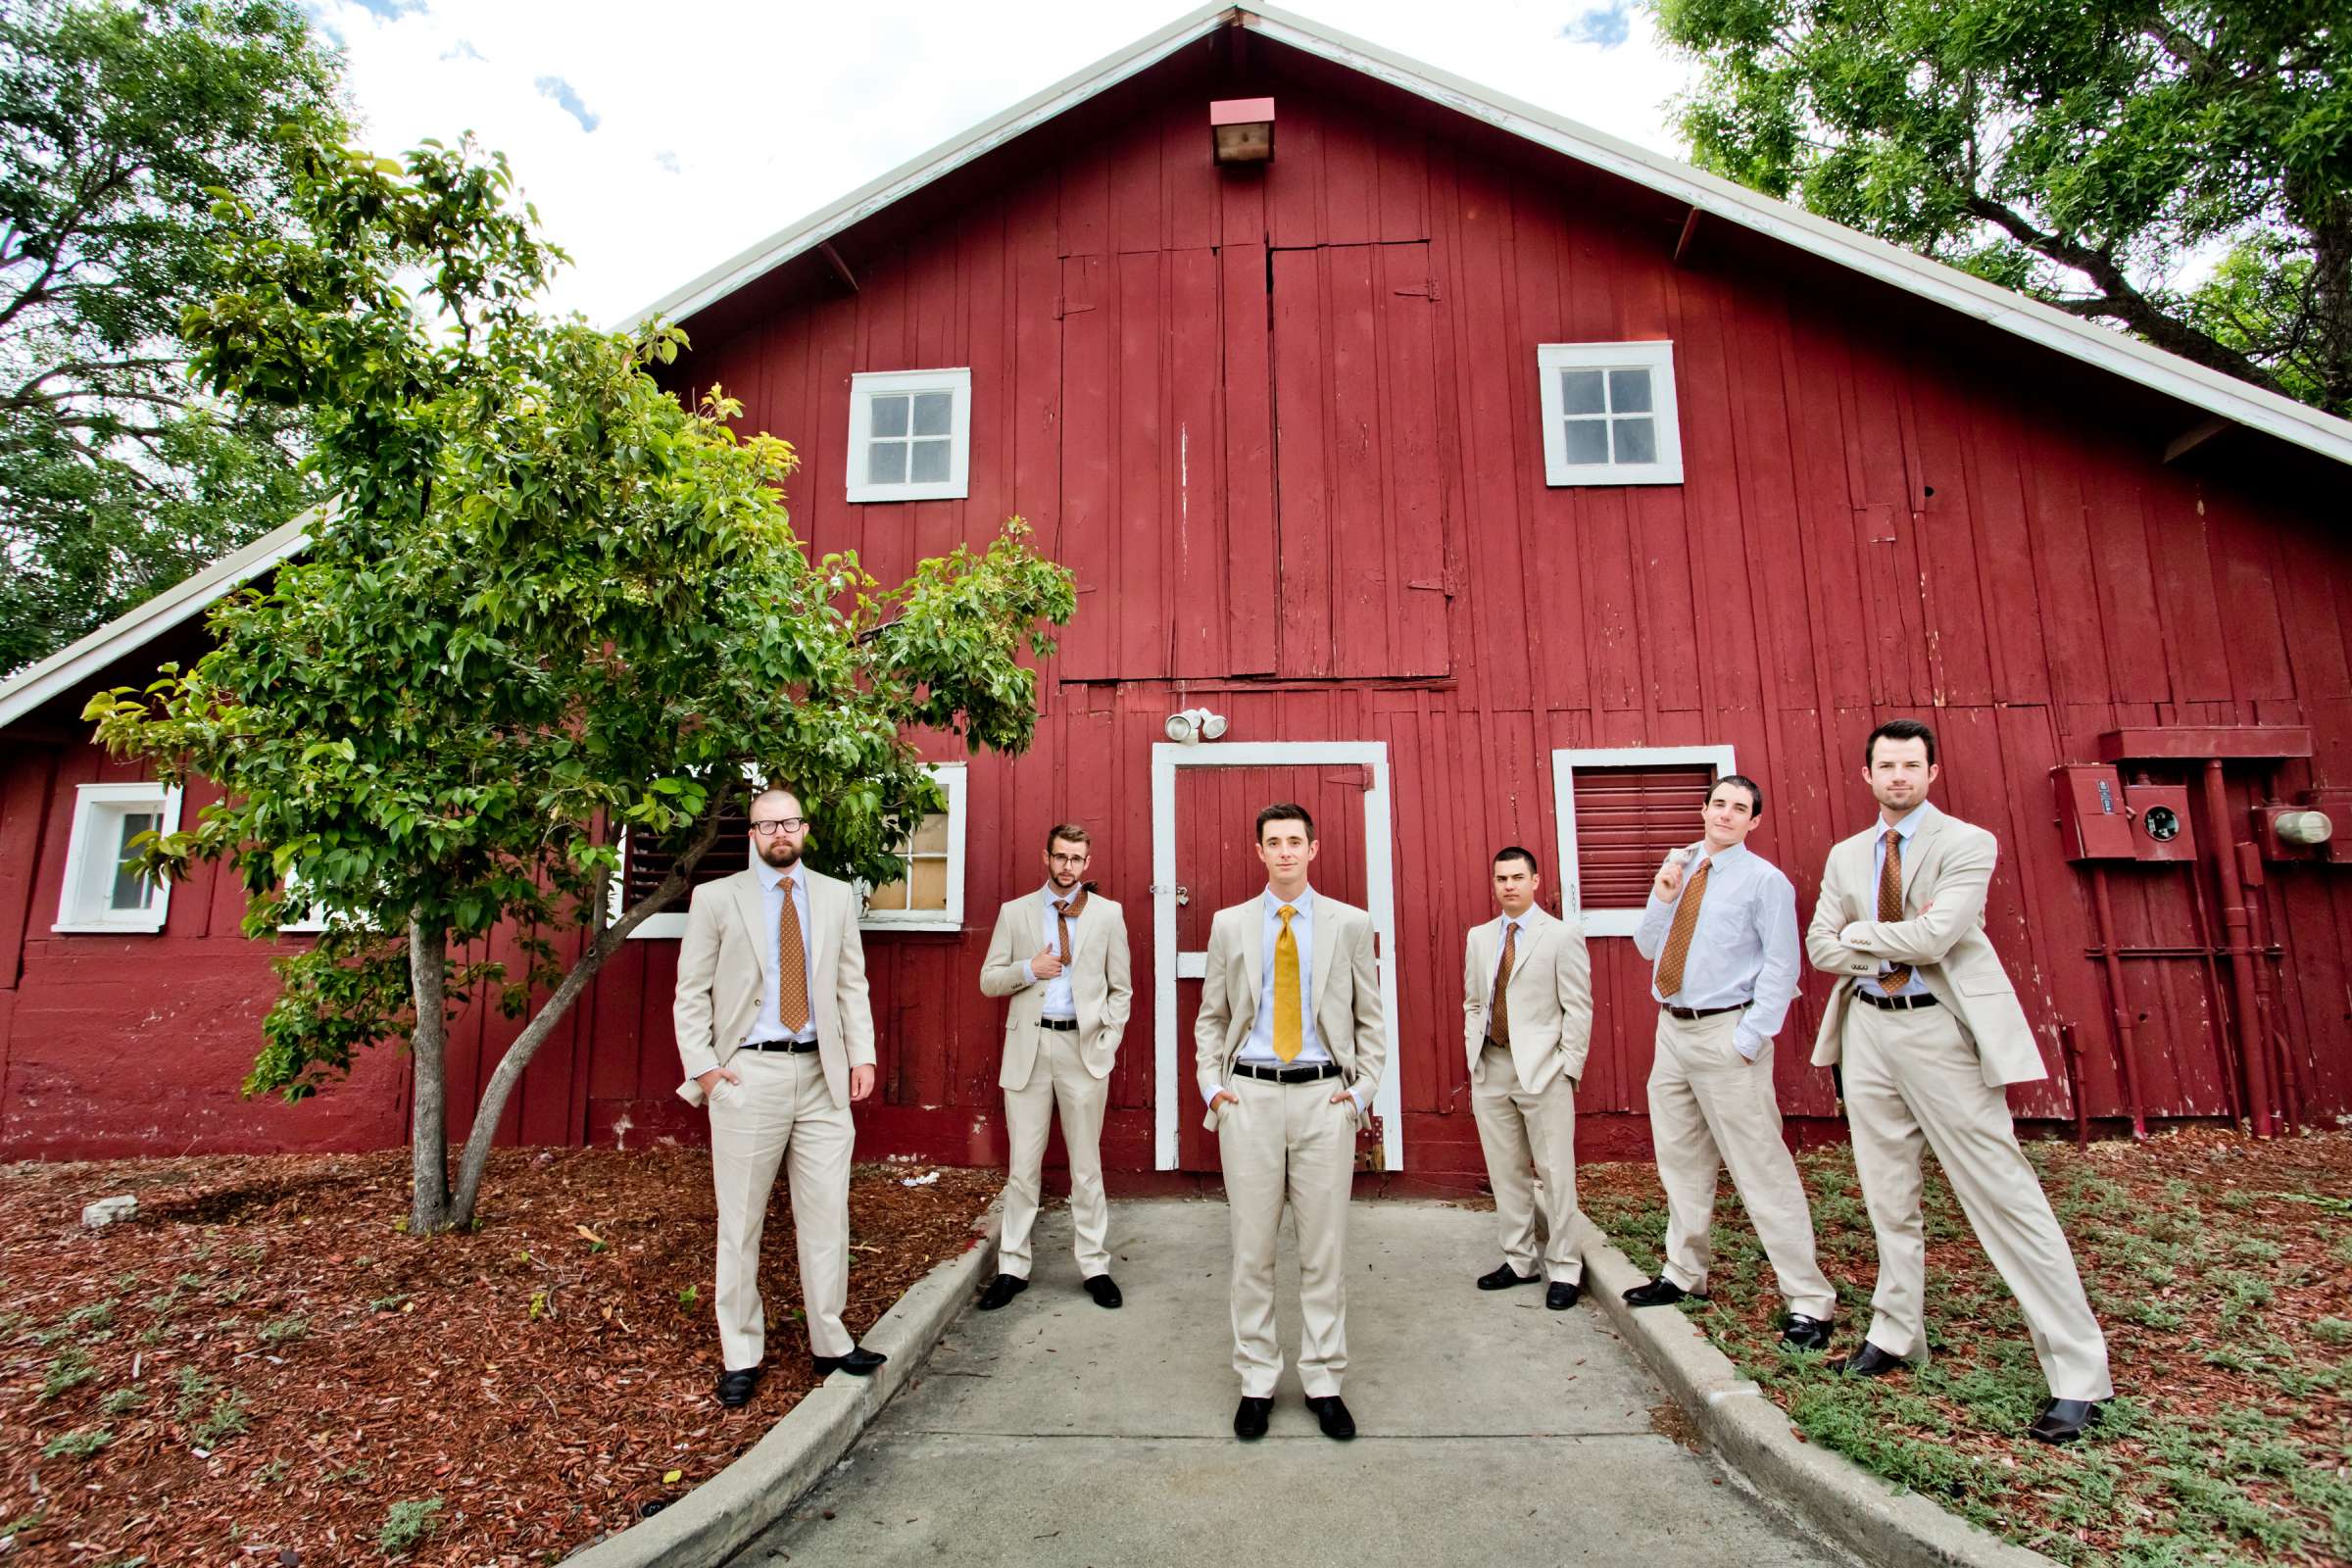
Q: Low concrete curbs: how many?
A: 2